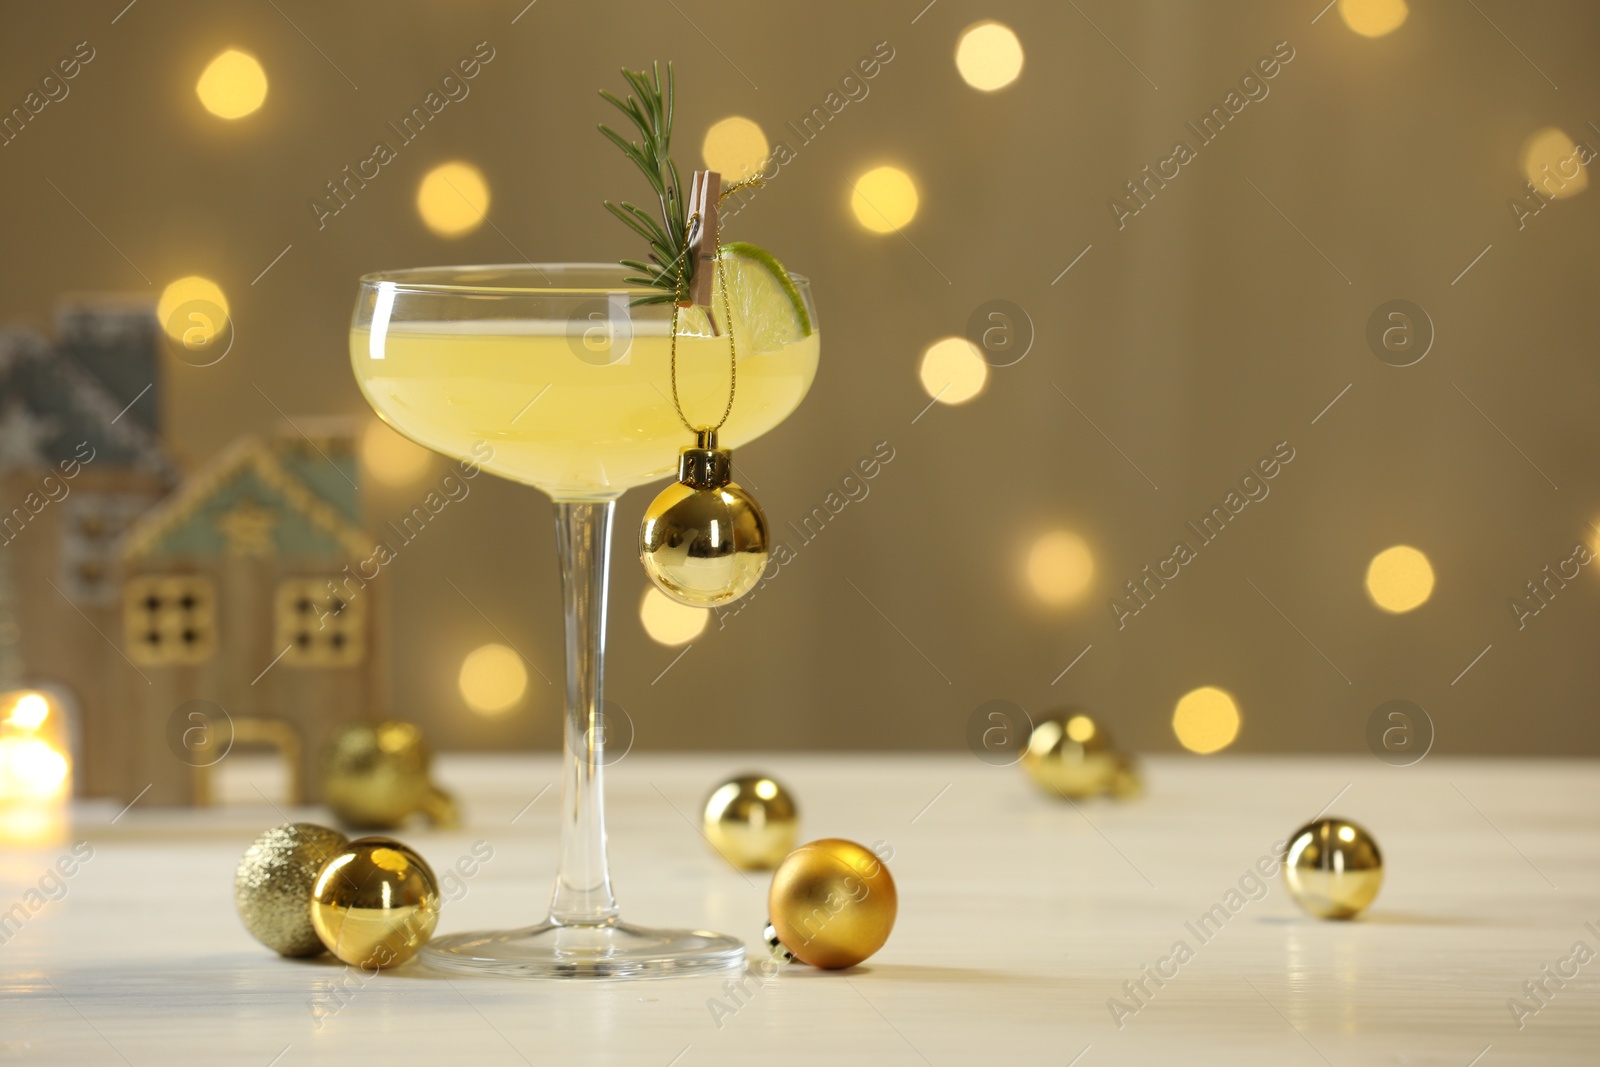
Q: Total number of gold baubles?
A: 8